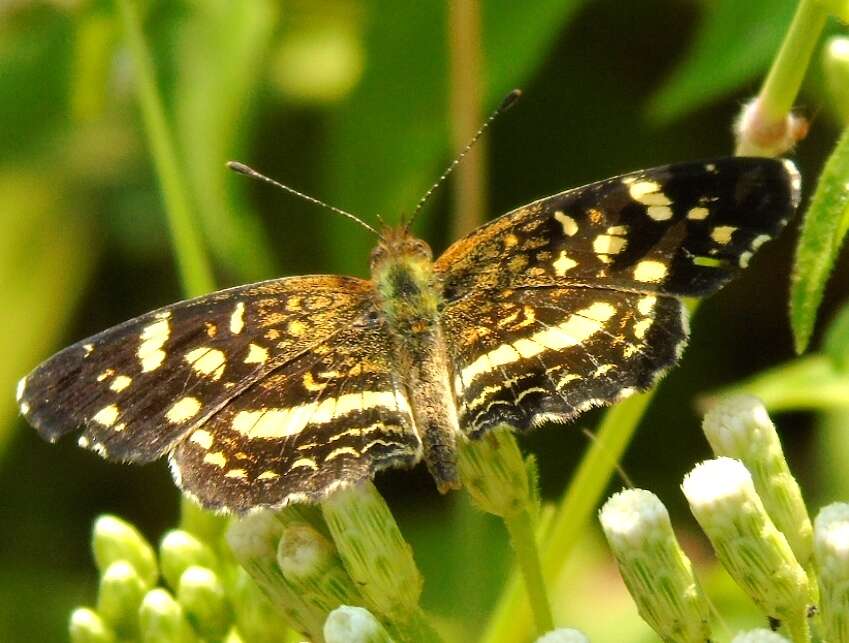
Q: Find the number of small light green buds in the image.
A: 6